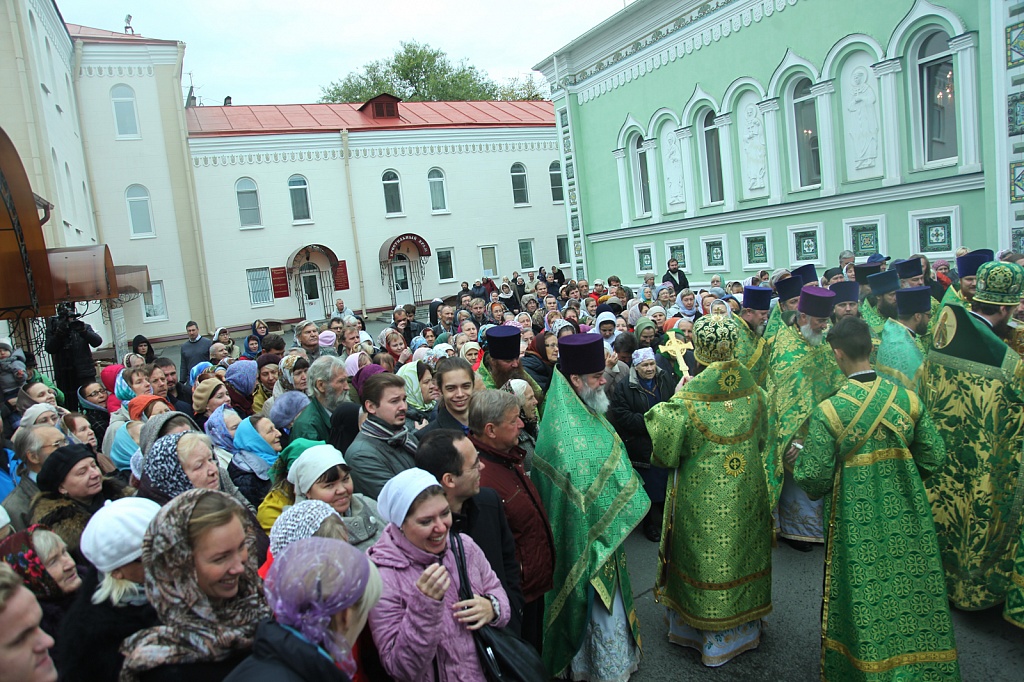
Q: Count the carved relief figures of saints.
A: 3